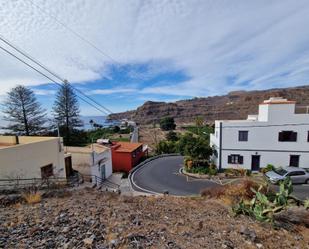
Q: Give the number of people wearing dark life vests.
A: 0